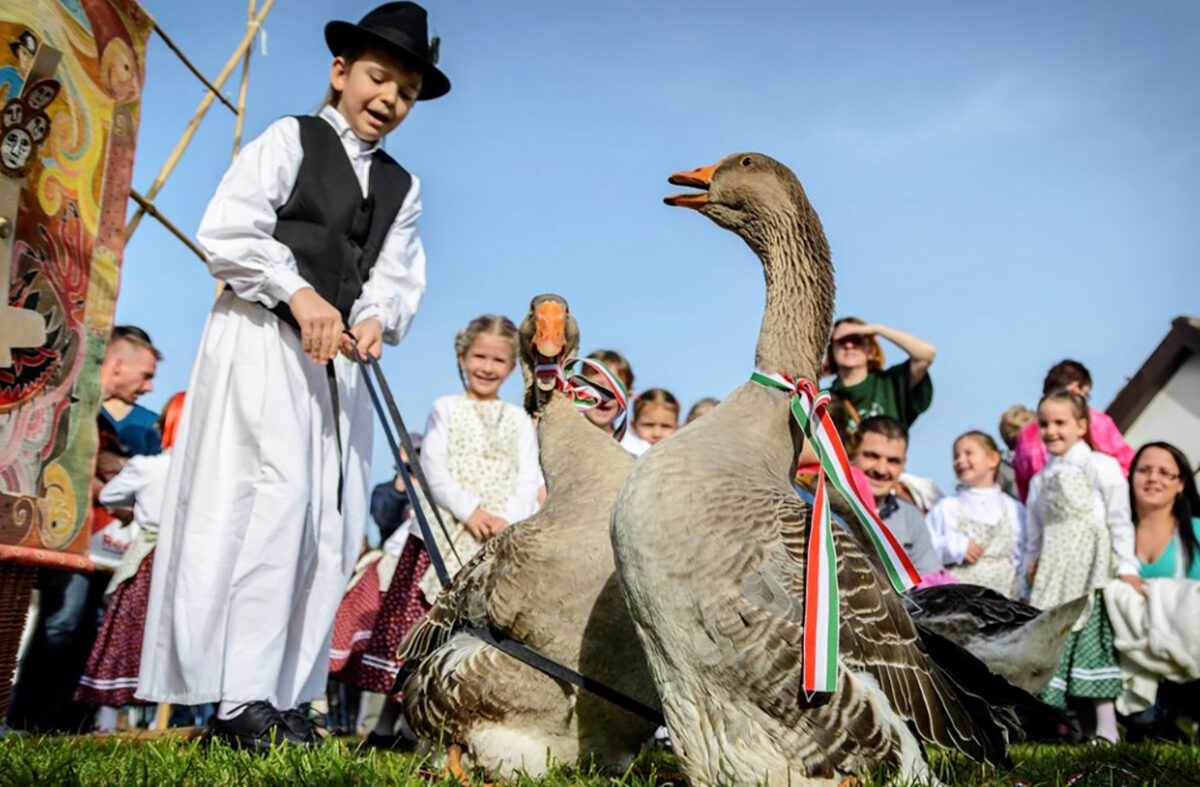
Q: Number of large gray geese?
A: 2